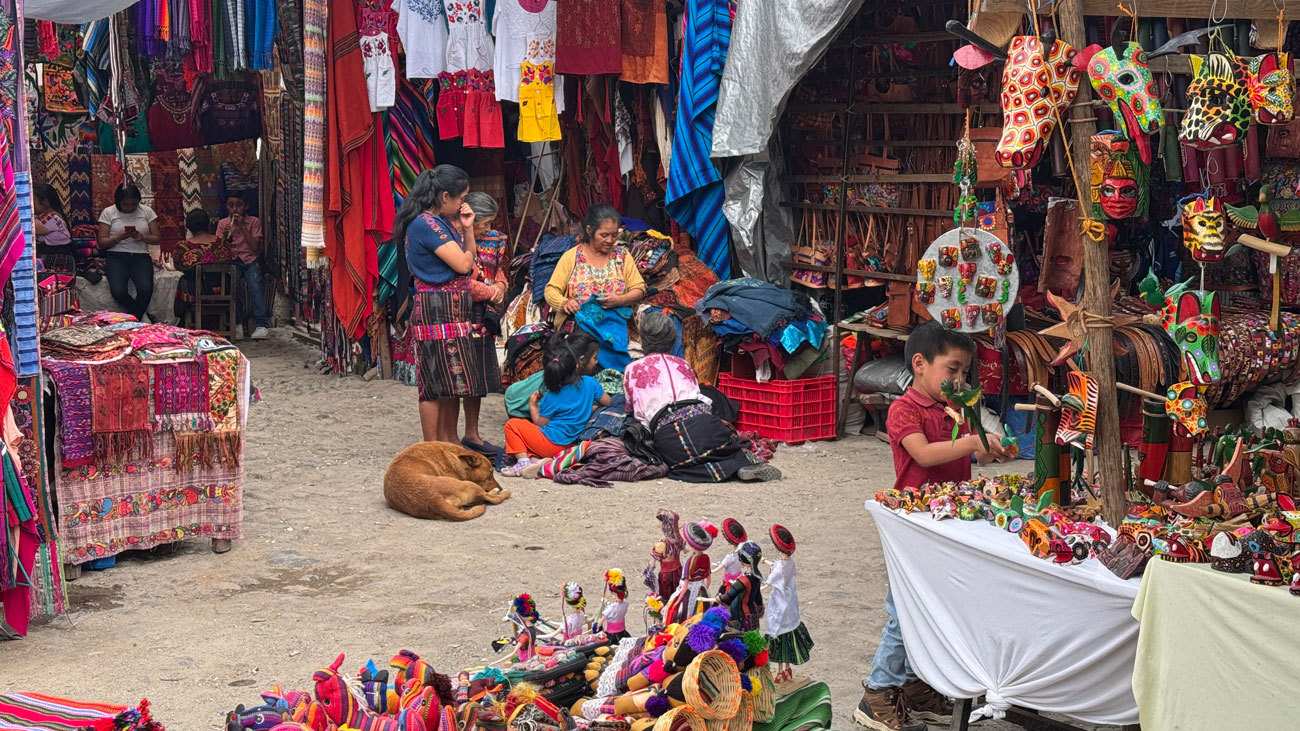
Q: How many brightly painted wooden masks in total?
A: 9